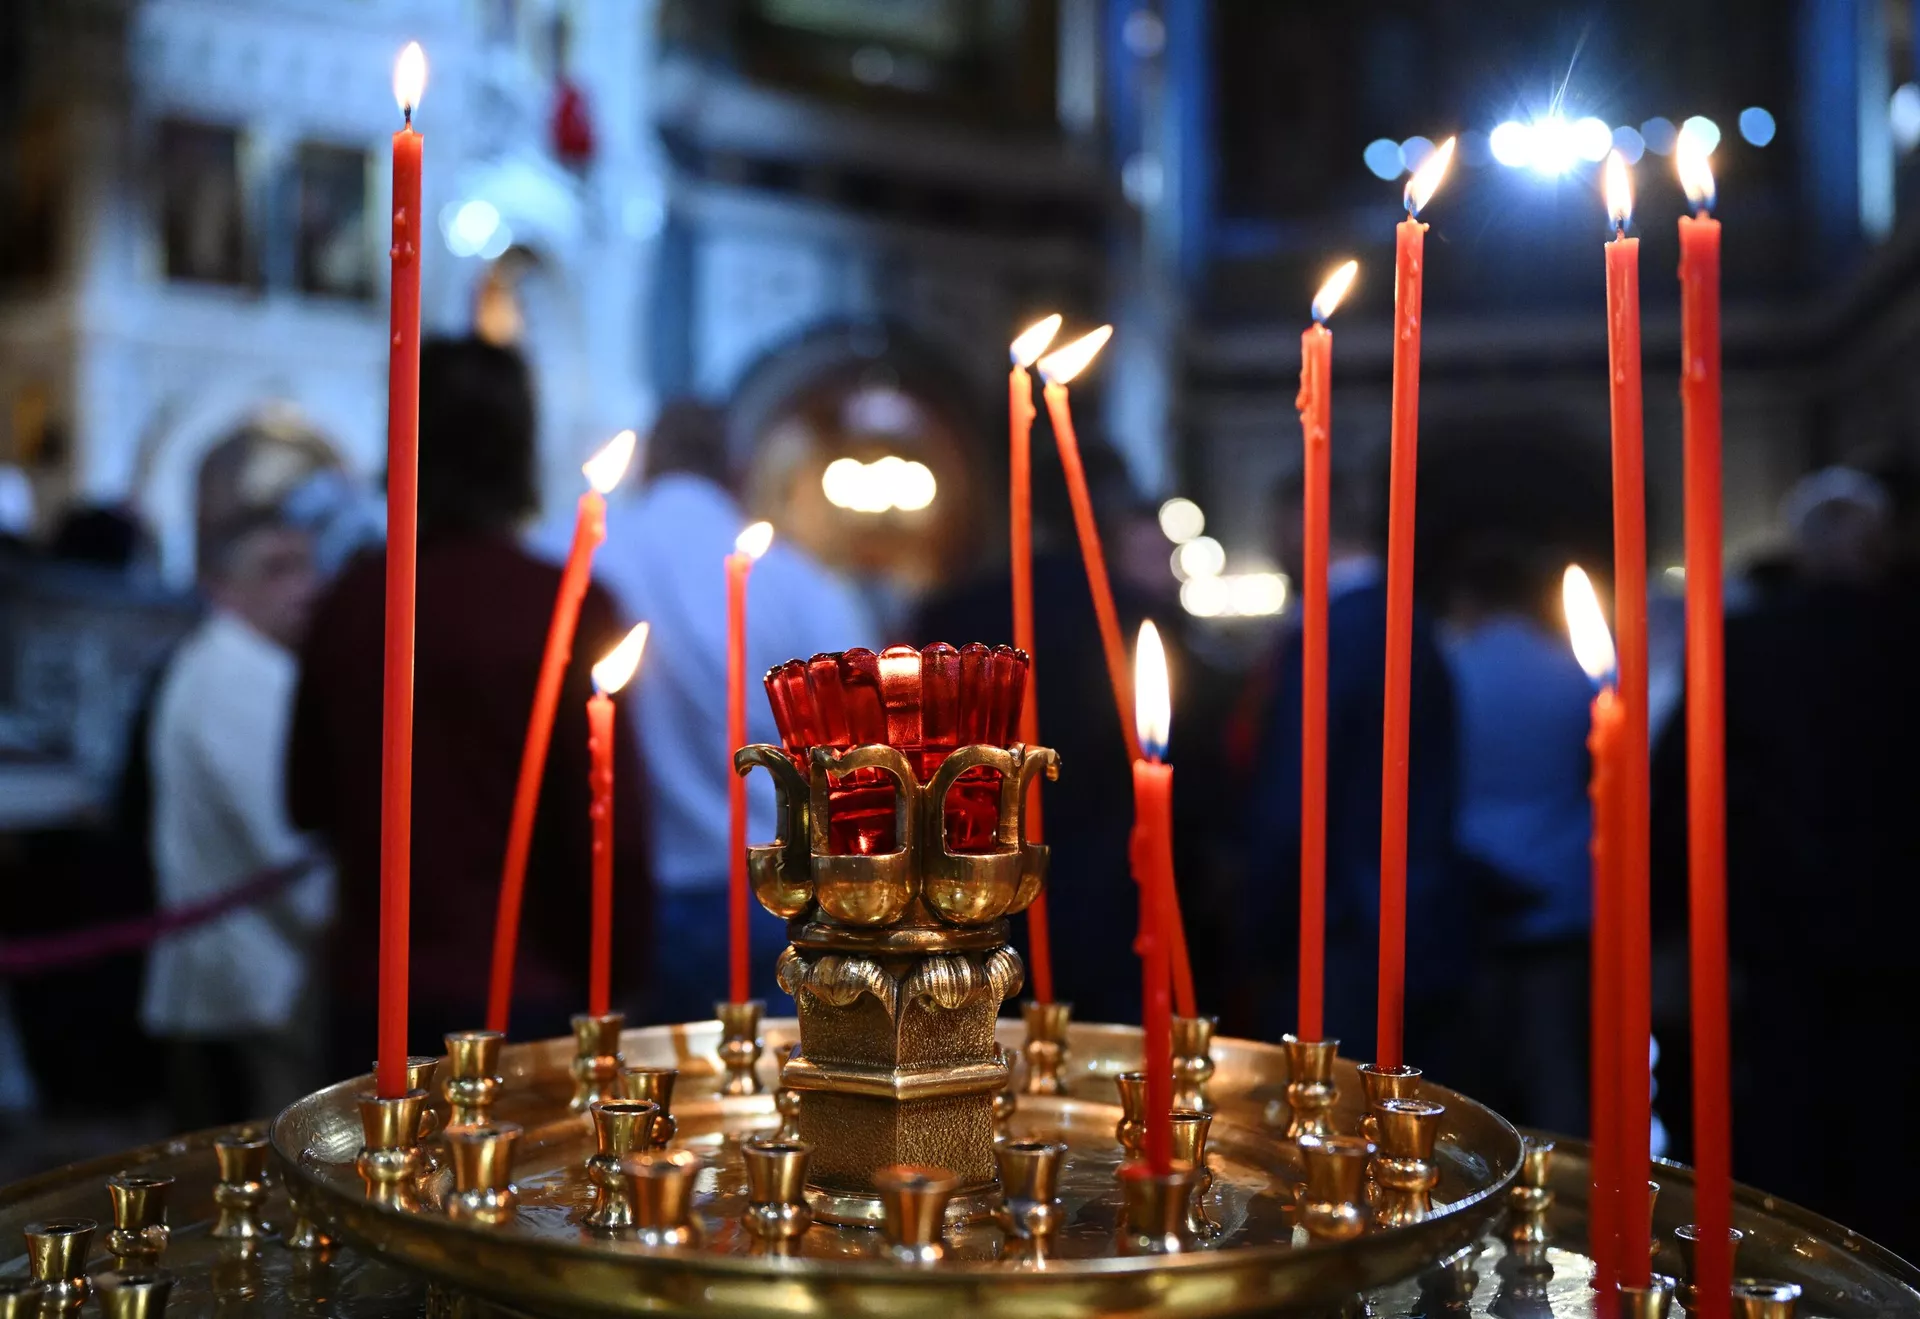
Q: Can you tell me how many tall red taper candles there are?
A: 12